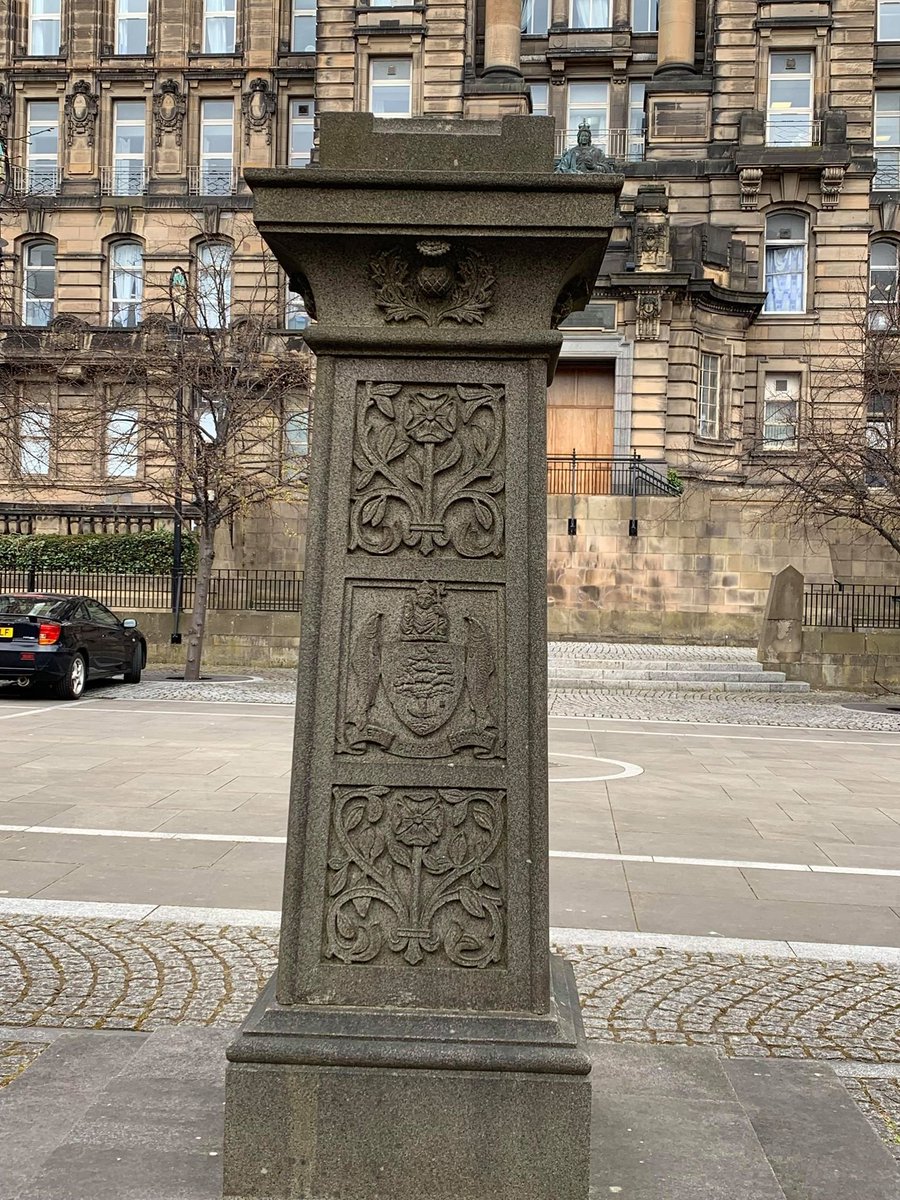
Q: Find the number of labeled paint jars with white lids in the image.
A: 0